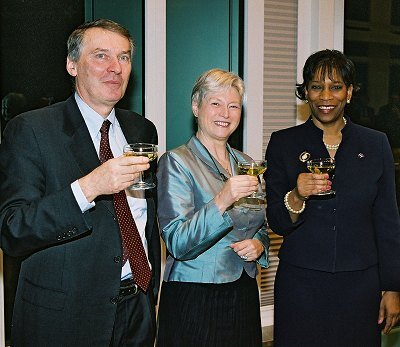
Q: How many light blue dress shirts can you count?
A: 1